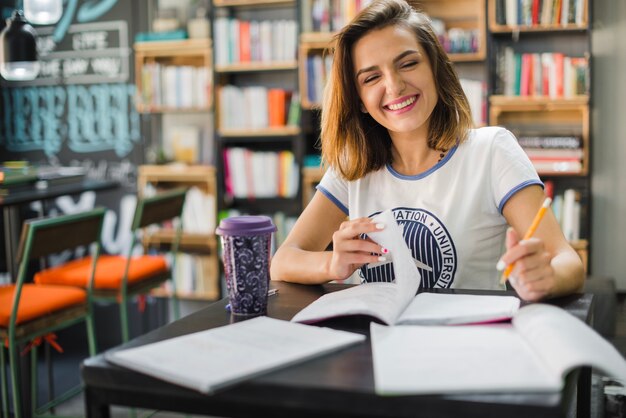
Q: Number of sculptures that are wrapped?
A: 0